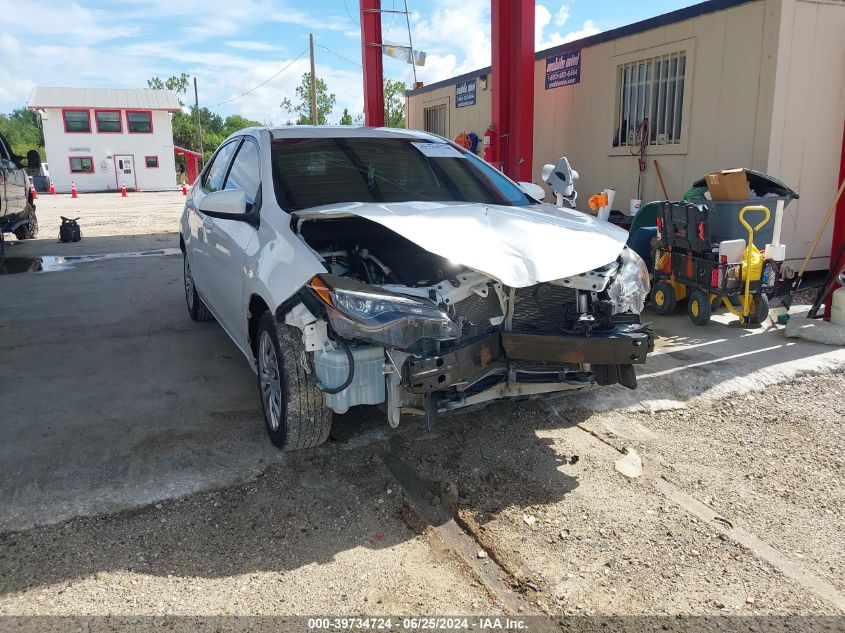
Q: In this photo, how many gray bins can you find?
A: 1